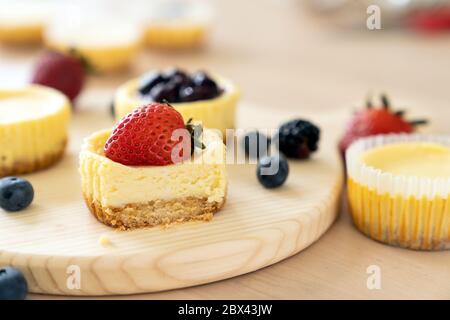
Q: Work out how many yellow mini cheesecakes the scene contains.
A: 7